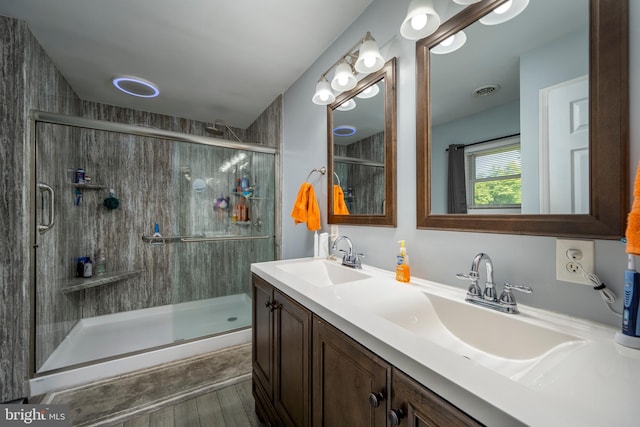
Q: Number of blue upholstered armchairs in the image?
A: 0